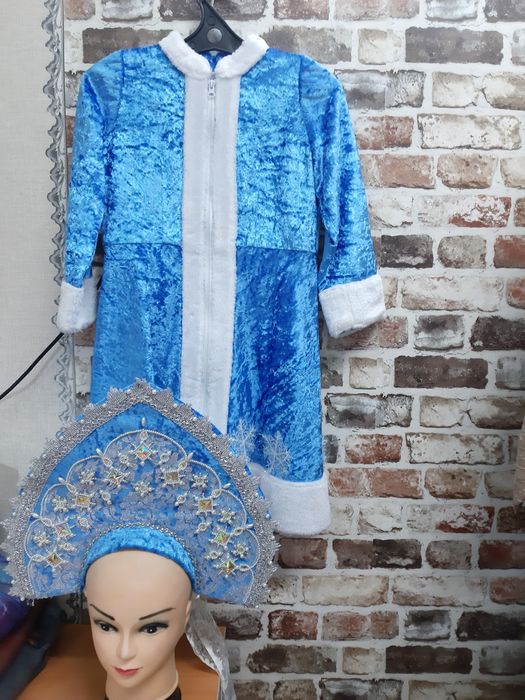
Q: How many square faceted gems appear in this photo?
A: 9